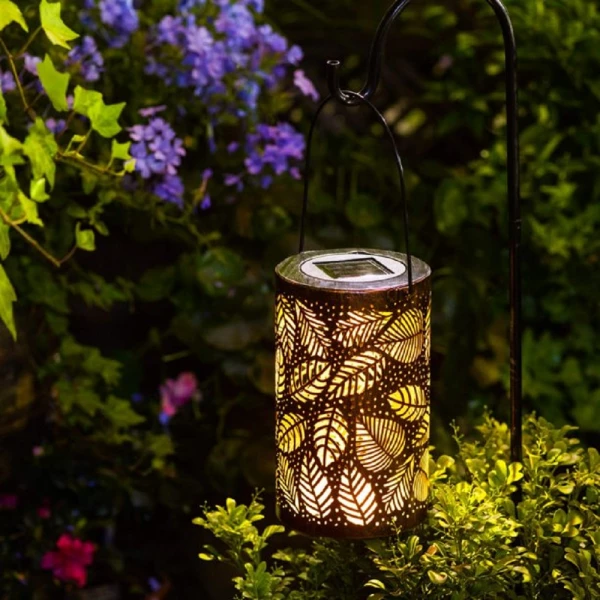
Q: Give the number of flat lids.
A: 1